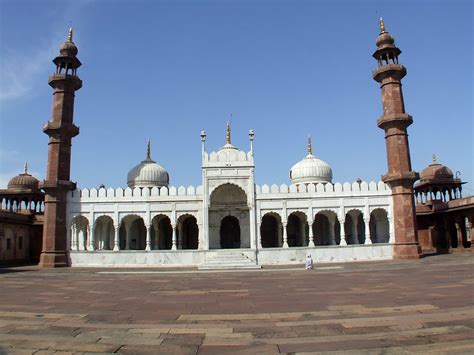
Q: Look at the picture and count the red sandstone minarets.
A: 2